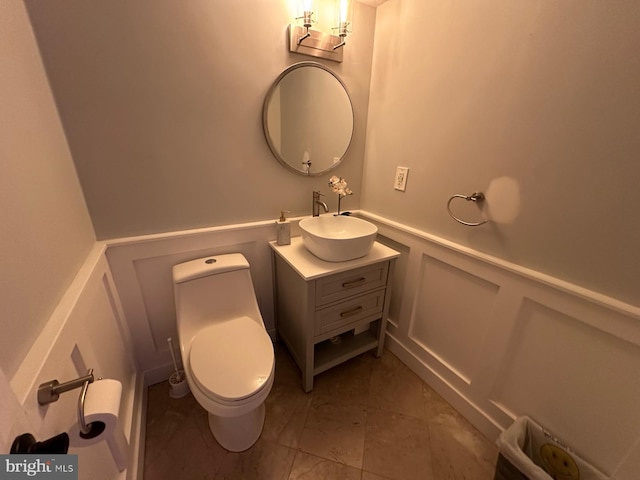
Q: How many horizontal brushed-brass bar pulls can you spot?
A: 2